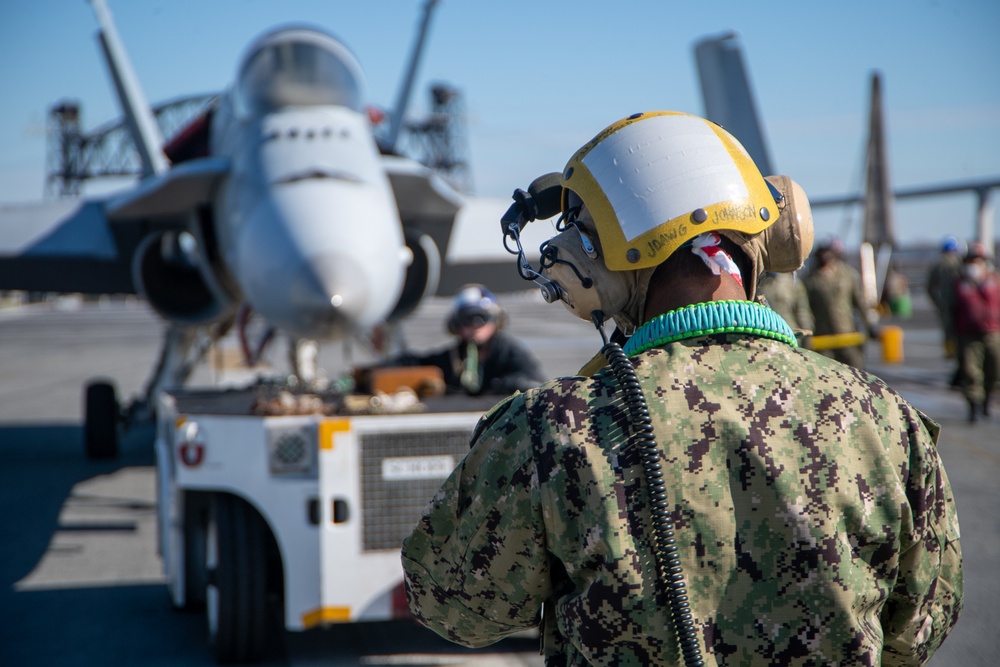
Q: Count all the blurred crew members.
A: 5